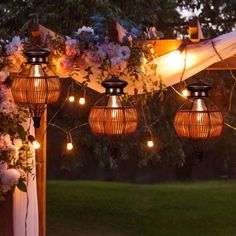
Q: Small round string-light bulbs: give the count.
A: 6